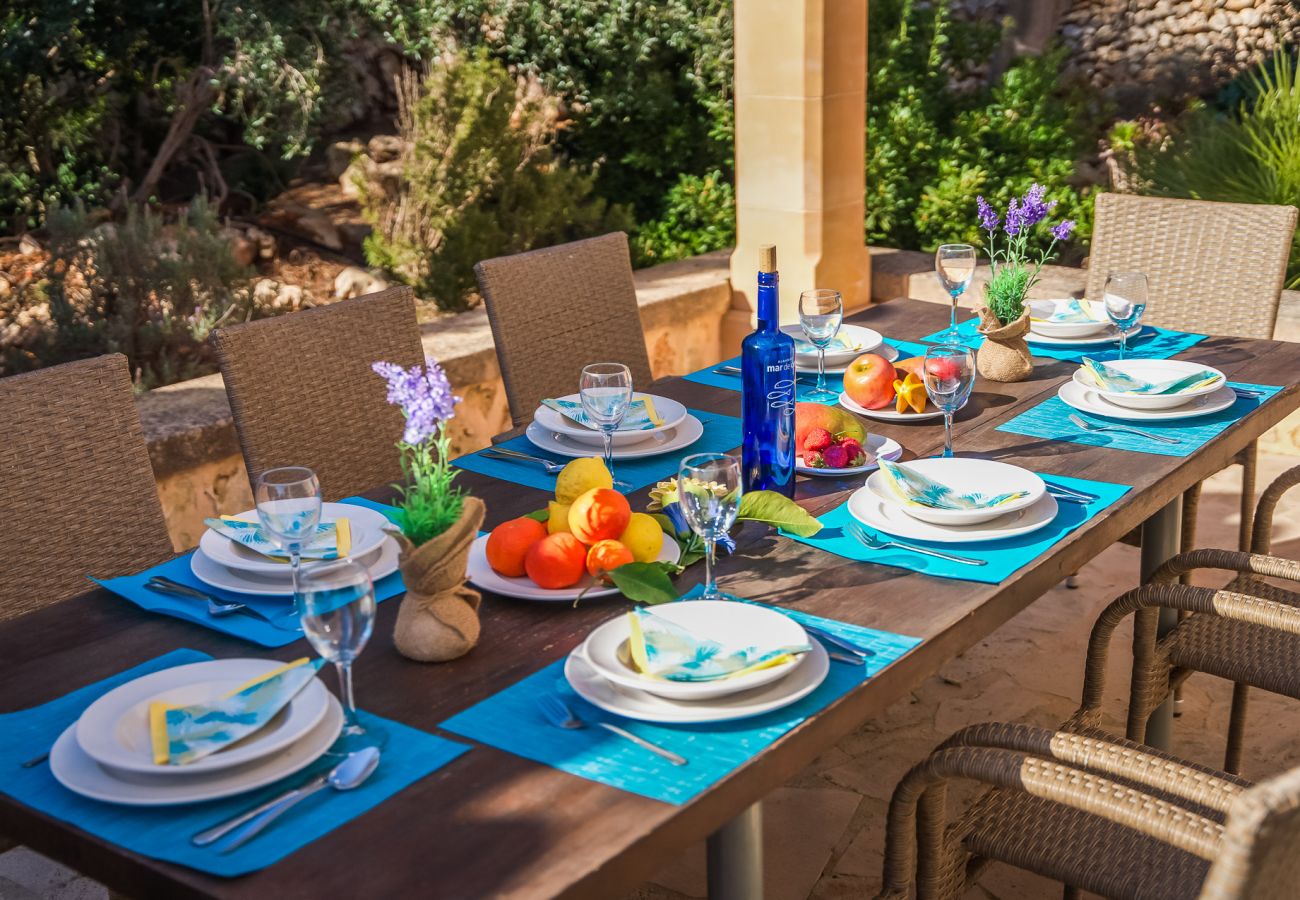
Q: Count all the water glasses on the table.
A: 8